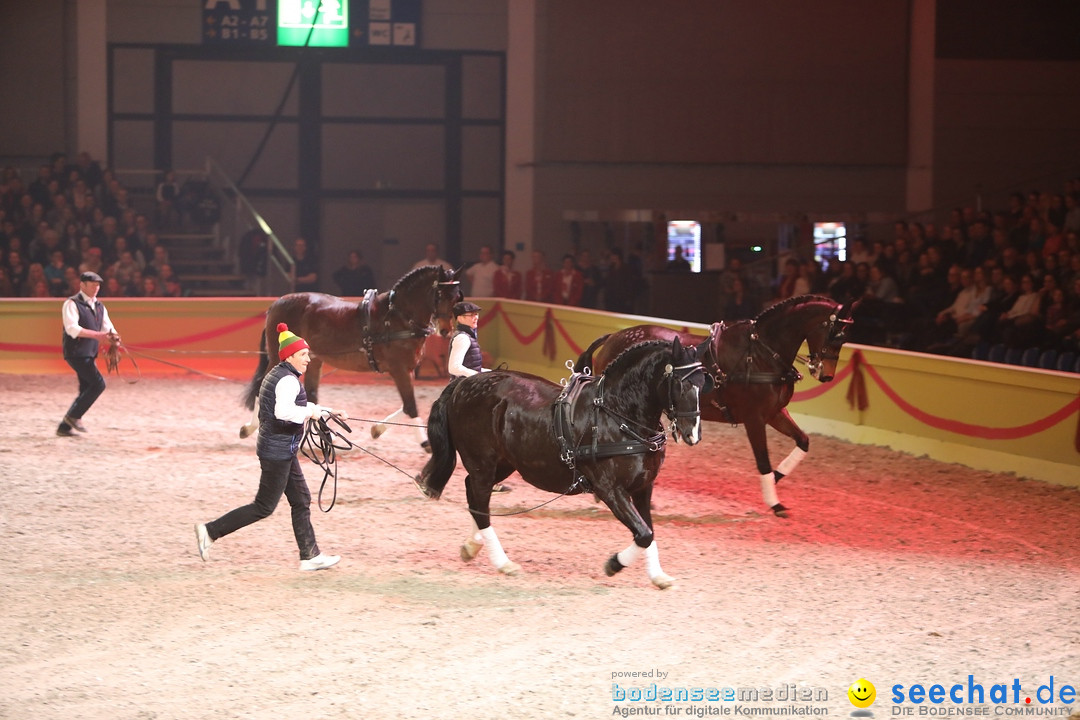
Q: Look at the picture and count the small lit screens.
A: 2